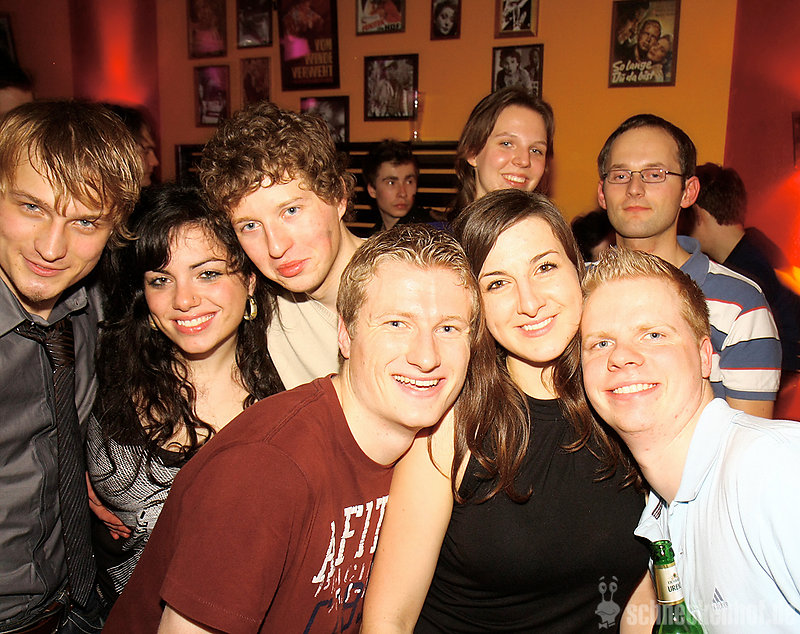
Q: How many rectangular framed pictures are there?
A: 12